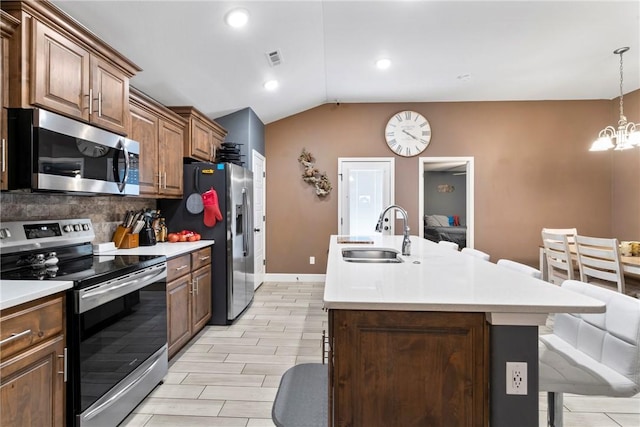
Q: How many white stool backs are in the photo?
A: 4